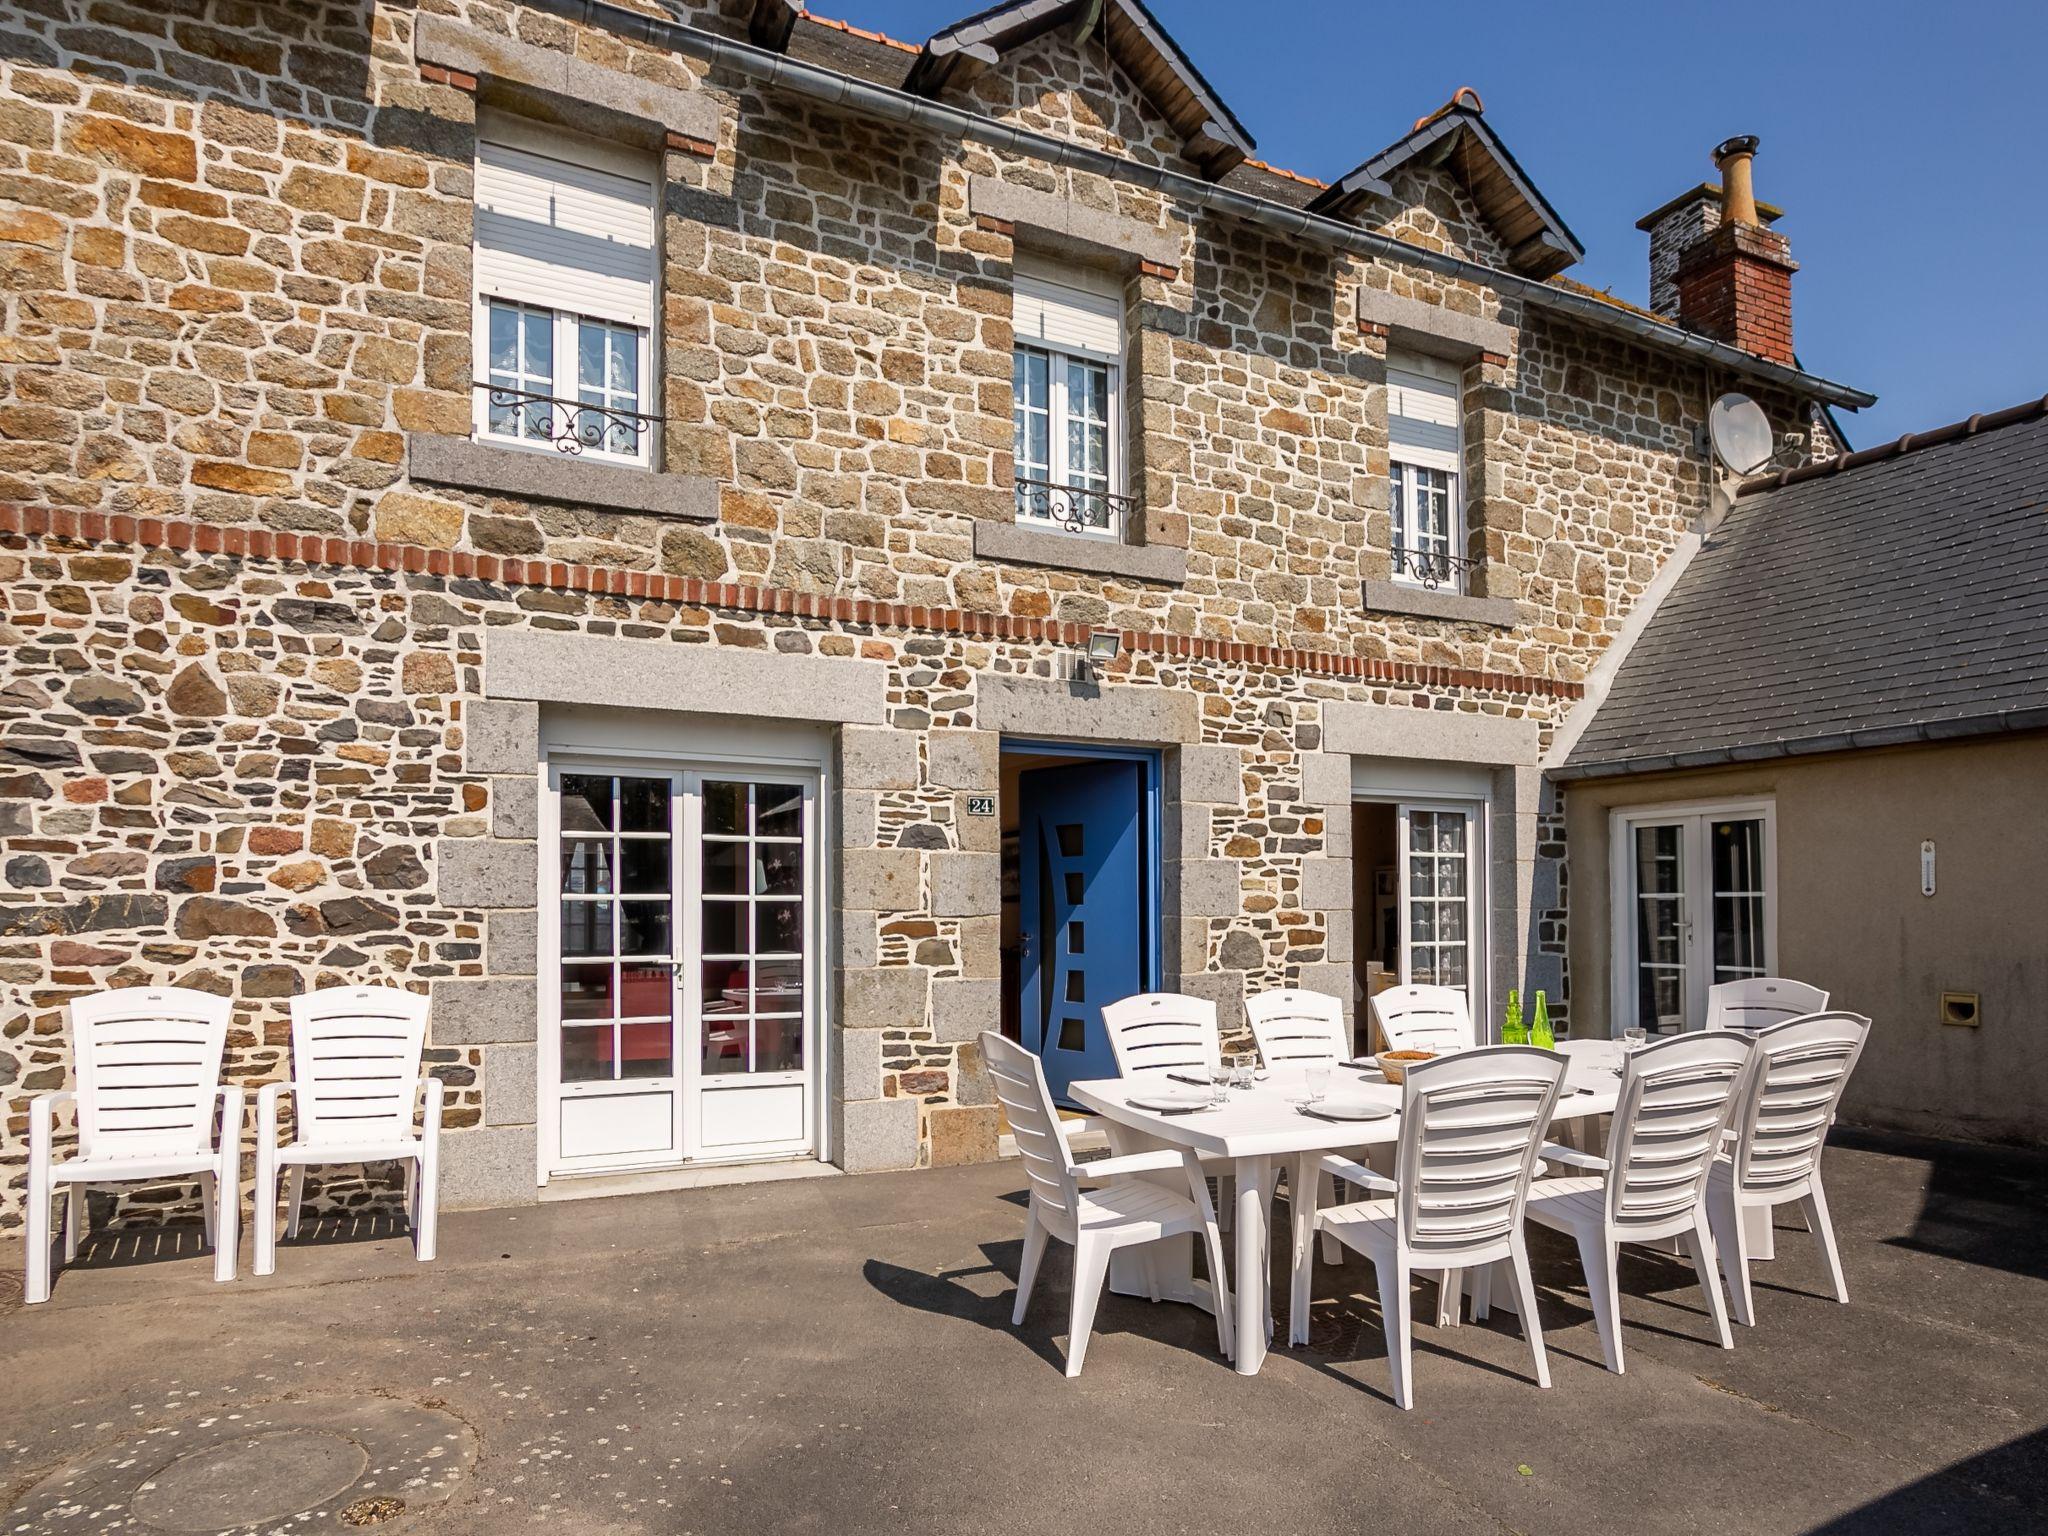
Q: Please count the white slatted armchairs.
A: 10